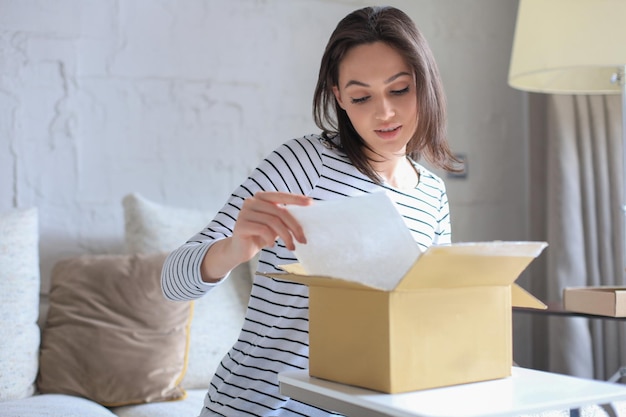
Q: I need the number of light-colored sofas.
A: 1